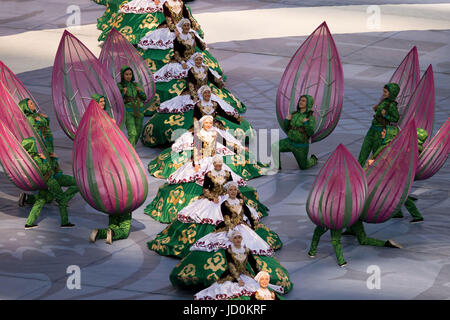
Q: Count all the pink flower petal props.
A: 12